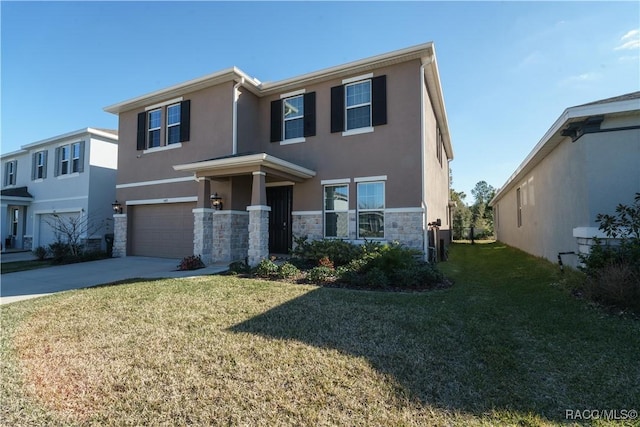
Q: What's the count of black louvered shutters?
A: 6